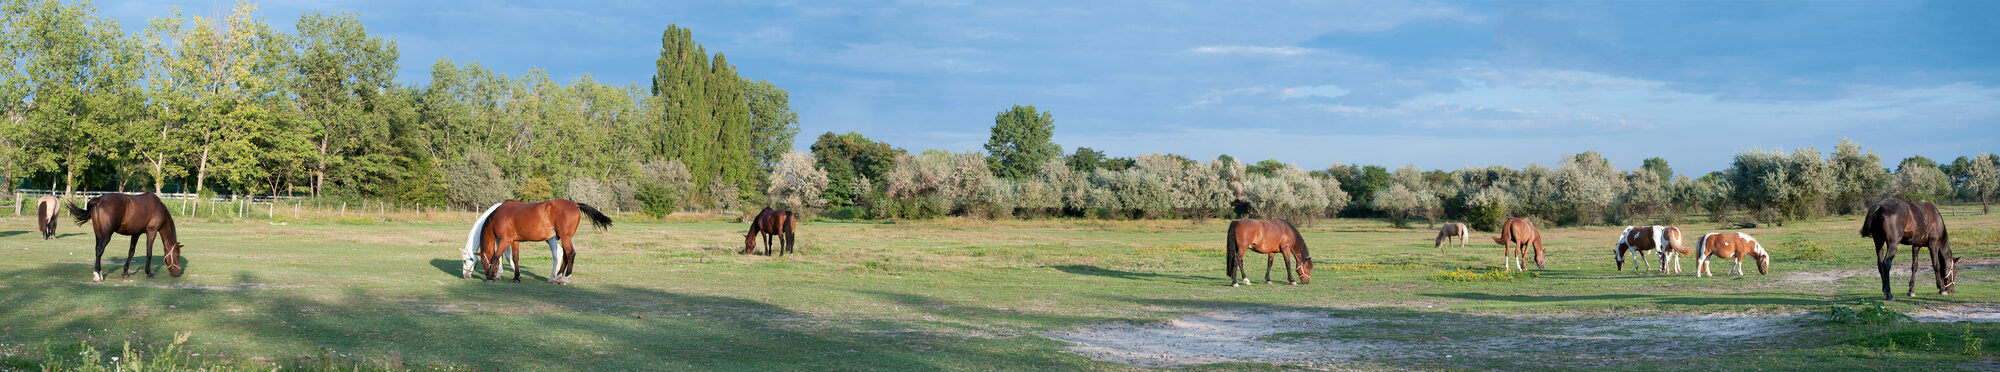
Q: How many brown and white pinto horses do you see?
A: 3